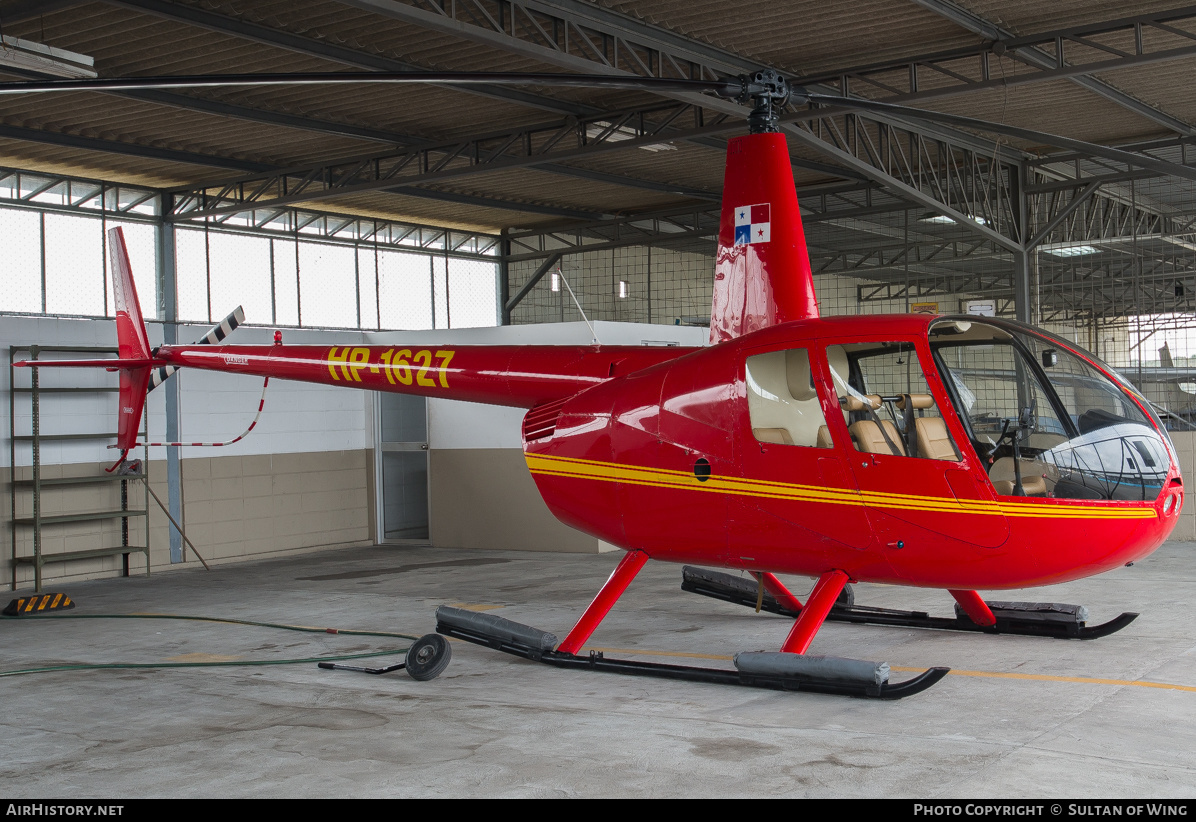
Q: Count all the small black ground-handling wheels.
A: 2